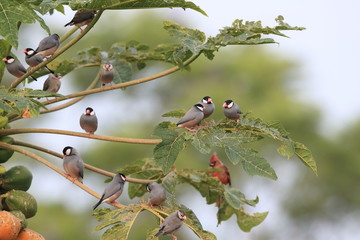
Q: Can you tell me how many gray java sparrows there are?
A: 14